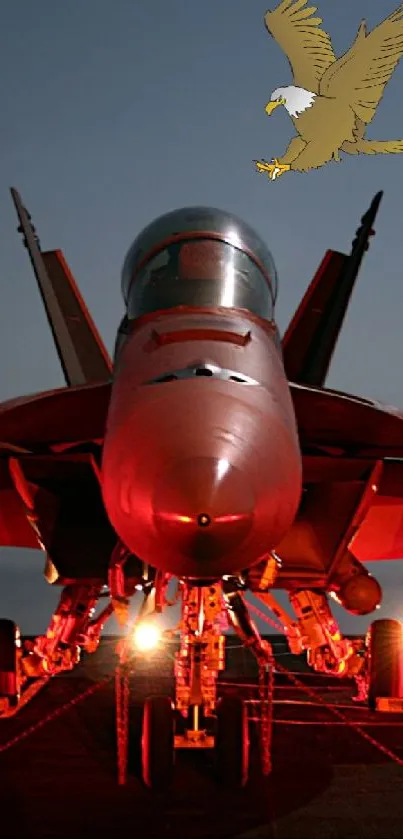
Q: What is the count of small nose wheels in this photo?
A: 2